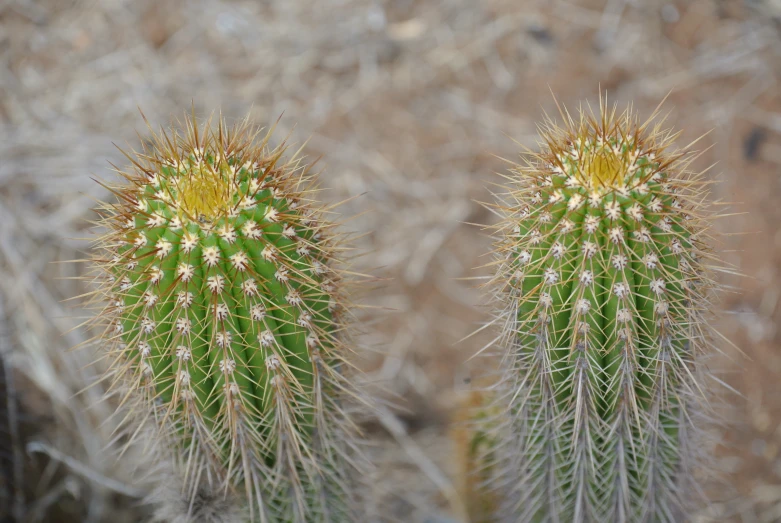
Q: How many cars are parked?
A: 0